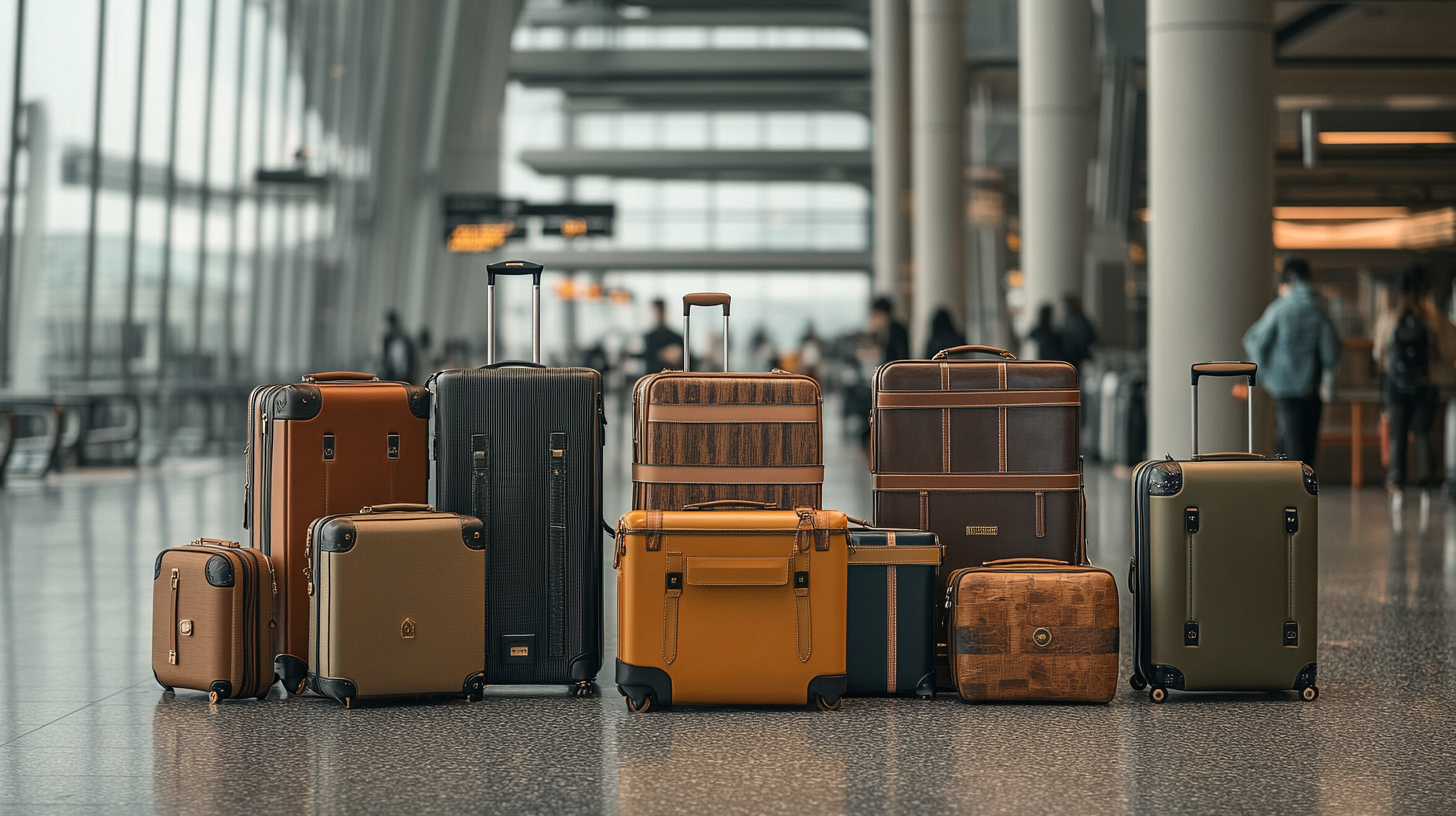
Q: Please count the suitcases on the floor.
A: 10